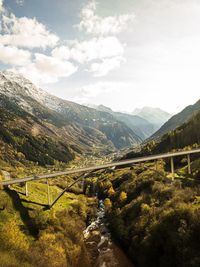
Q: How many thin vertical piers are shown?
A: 4